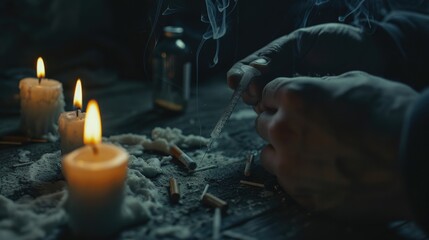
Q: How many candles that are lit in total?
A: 3